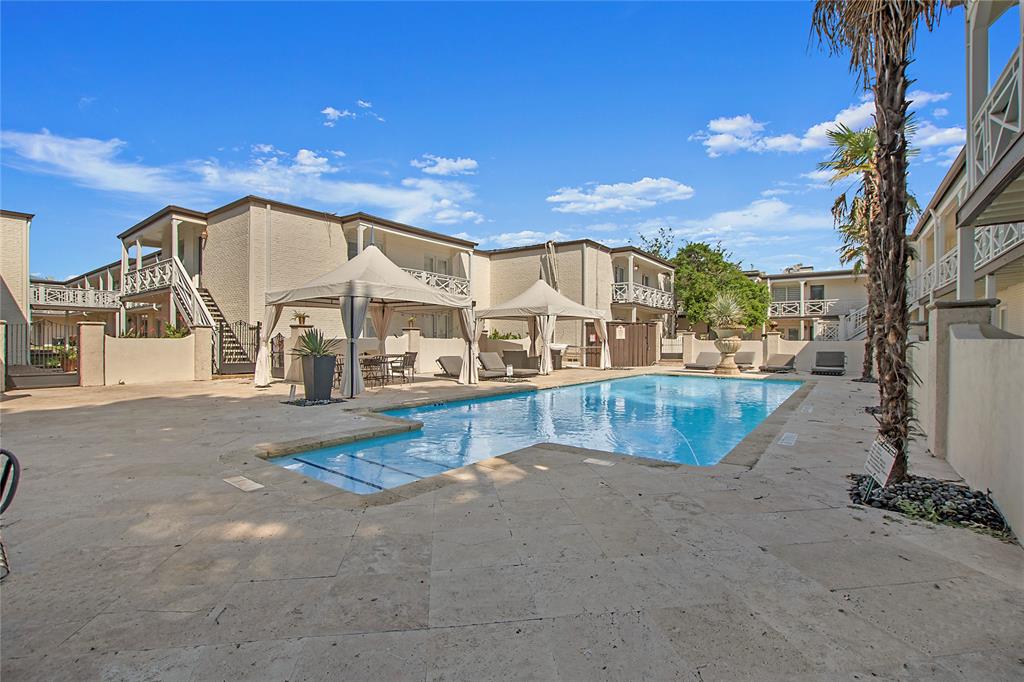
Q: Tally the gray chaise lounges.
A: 6